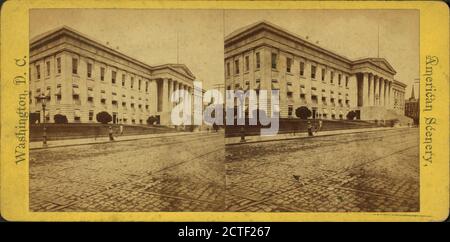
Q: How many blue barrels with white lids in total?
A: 0